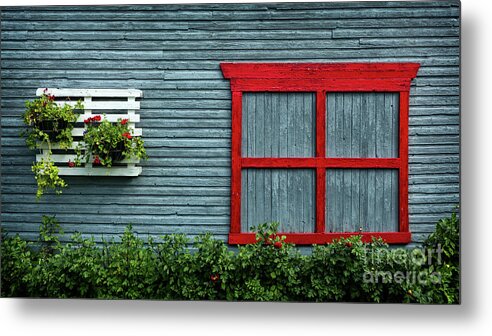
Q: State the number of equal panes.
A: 4